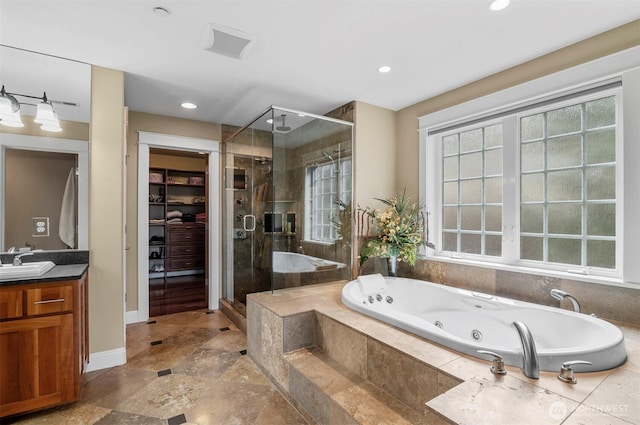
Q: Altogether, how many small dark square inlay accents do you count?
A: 7